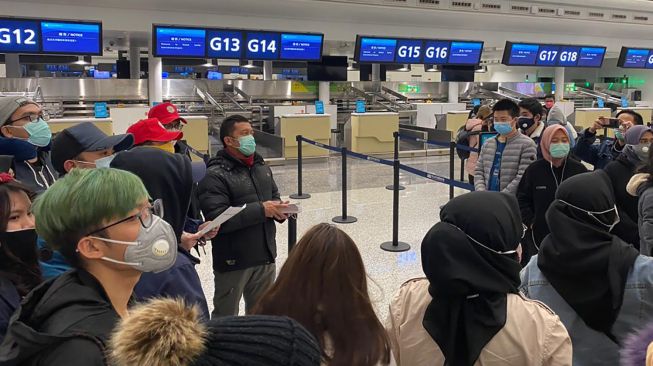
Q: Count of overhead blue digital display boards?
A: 5